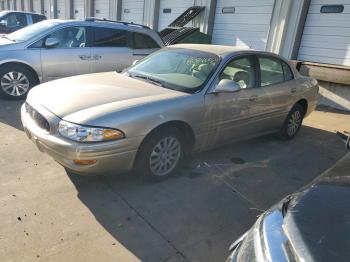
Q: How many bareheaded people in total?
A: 0